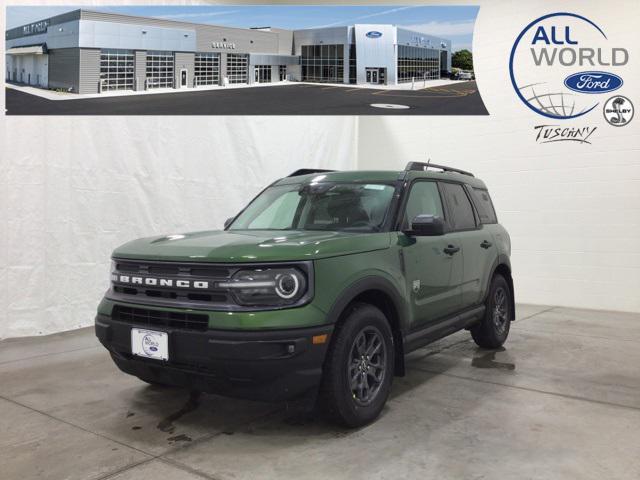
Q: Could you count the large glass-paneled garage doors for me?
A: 4